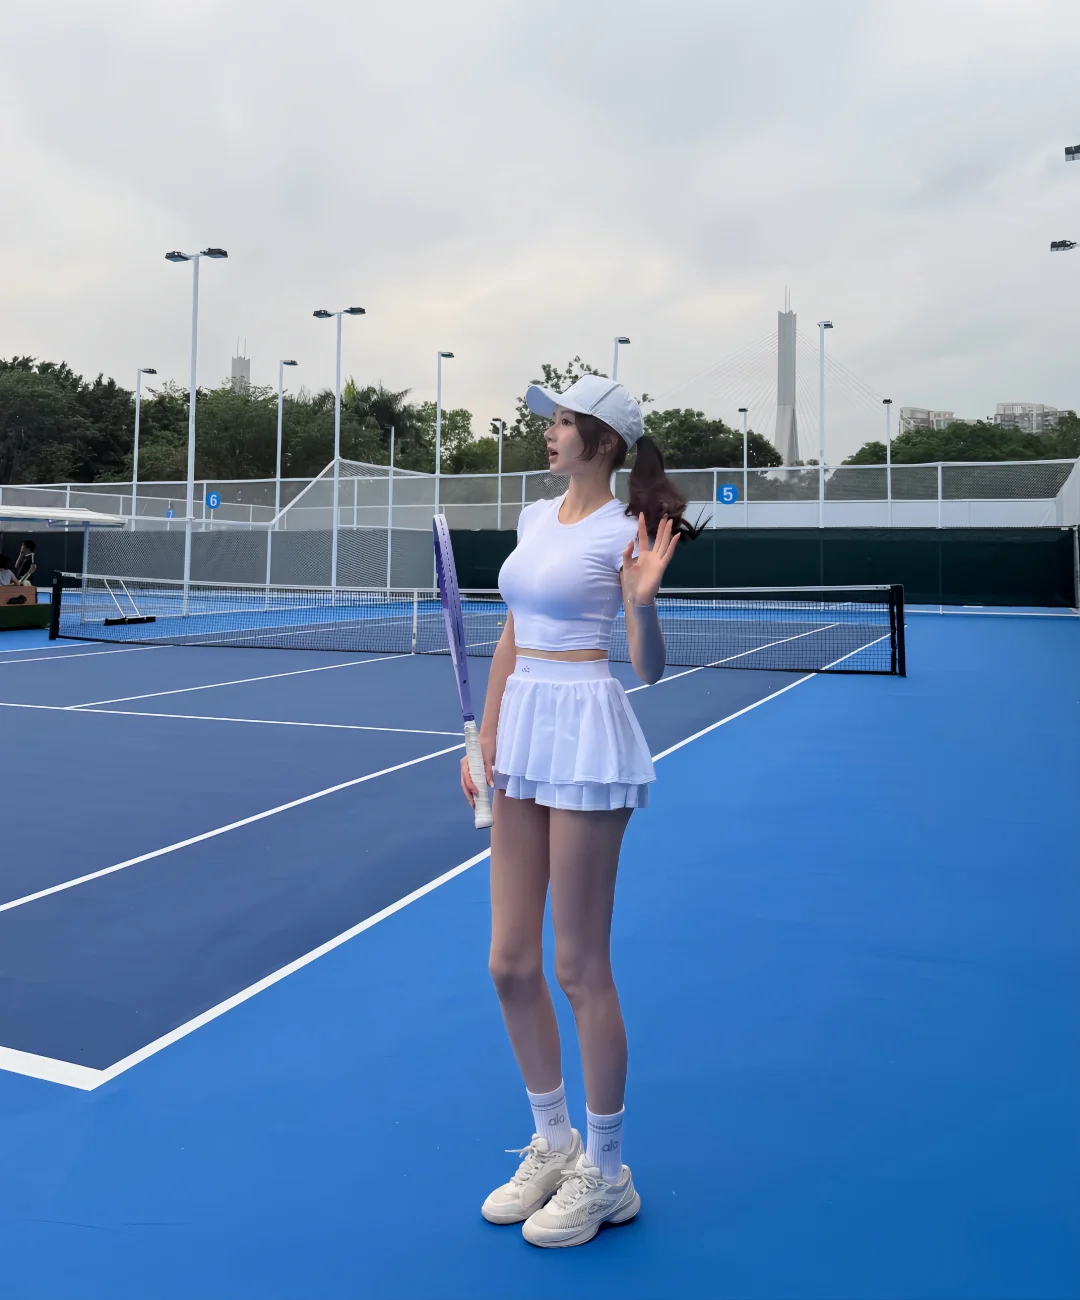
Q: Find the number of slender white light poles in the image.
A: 11